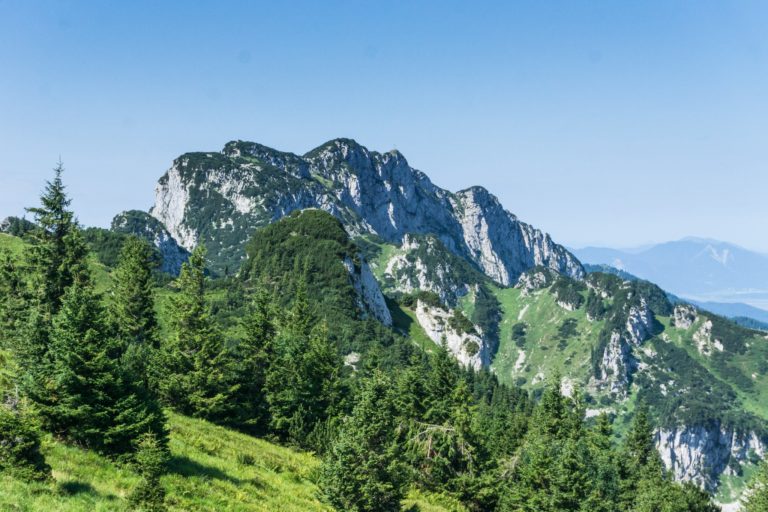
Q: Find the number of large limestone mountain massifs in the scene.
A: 1